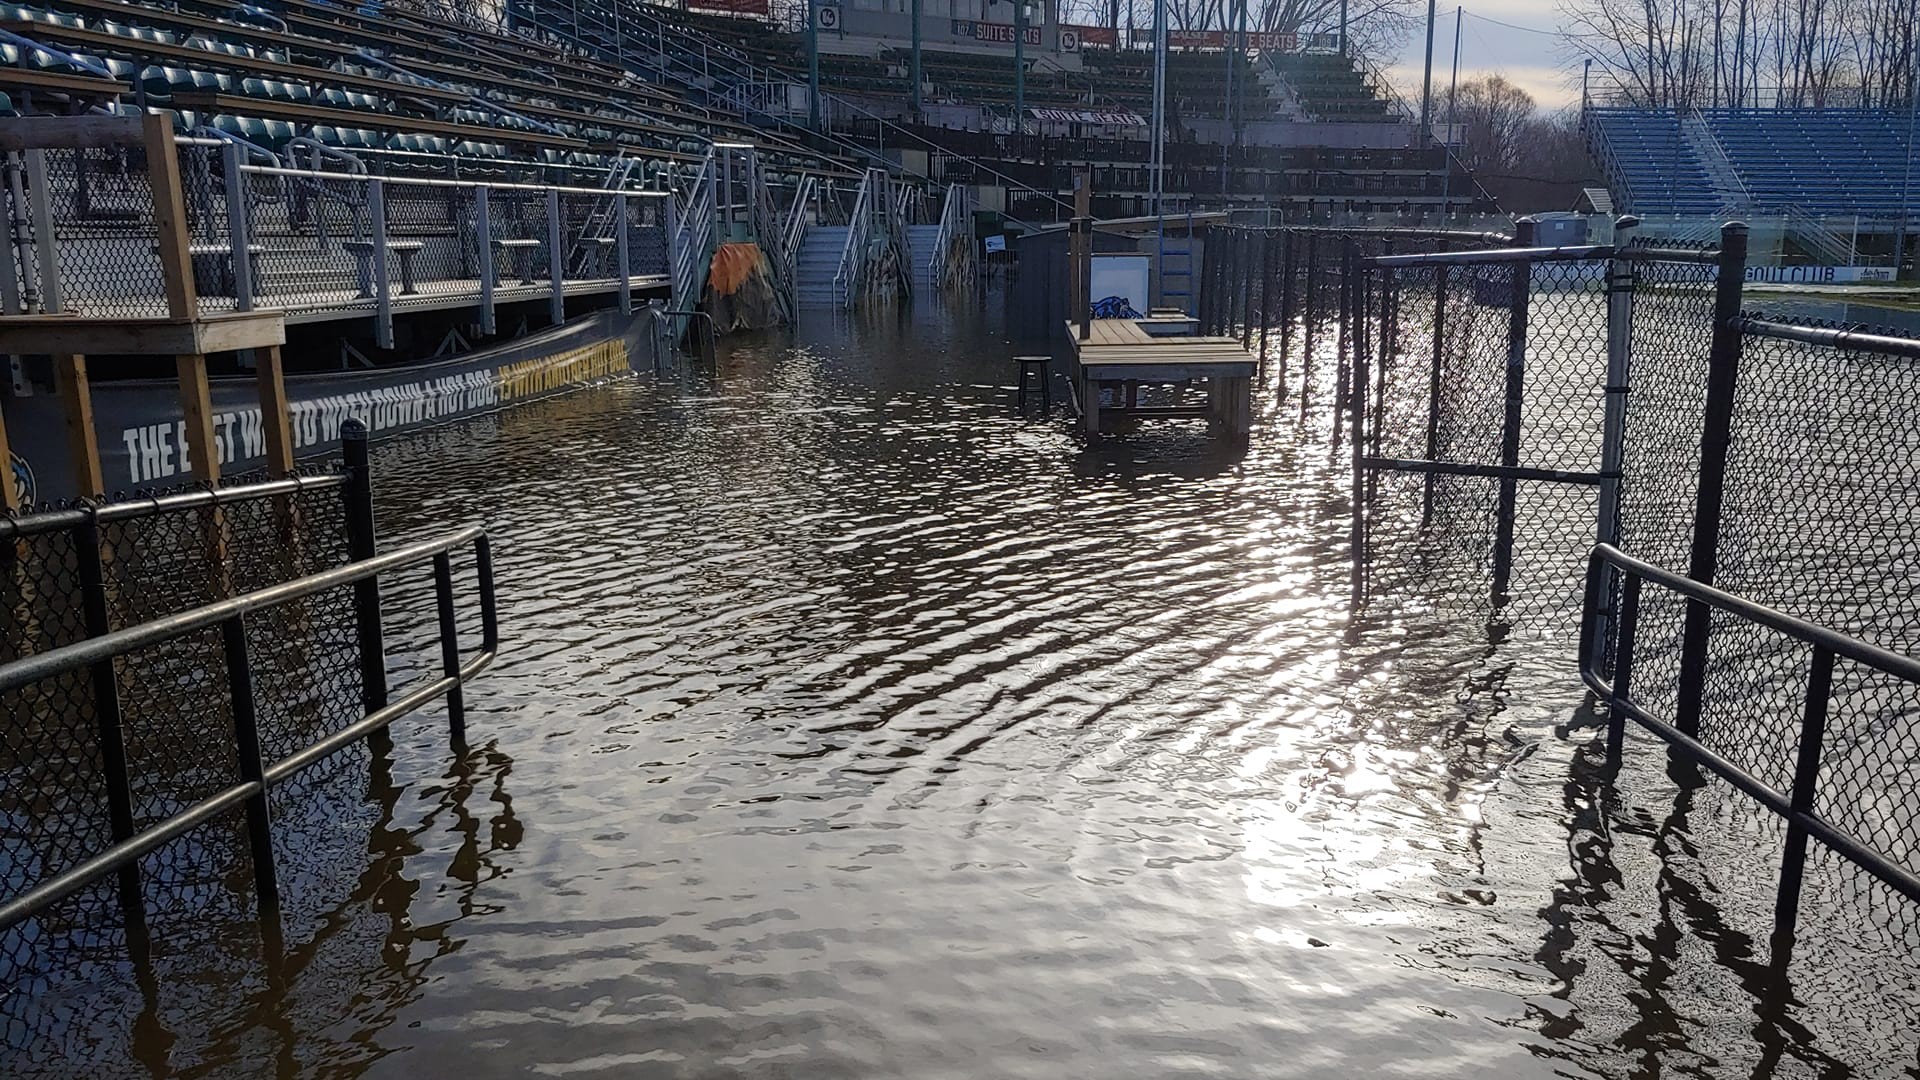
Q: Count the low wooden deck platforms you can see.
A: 1